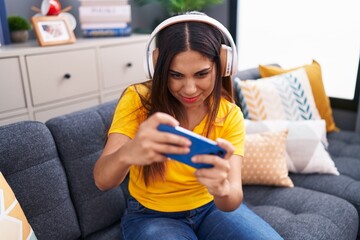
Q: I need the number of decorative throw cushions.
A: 5